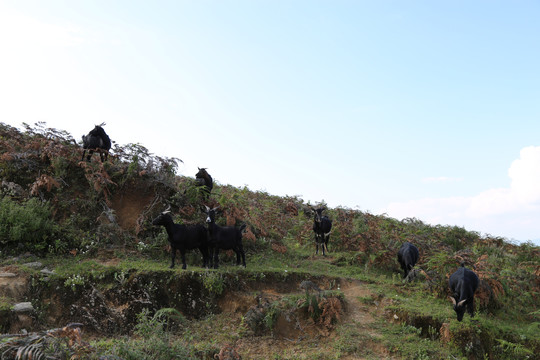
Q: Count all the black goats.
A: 7